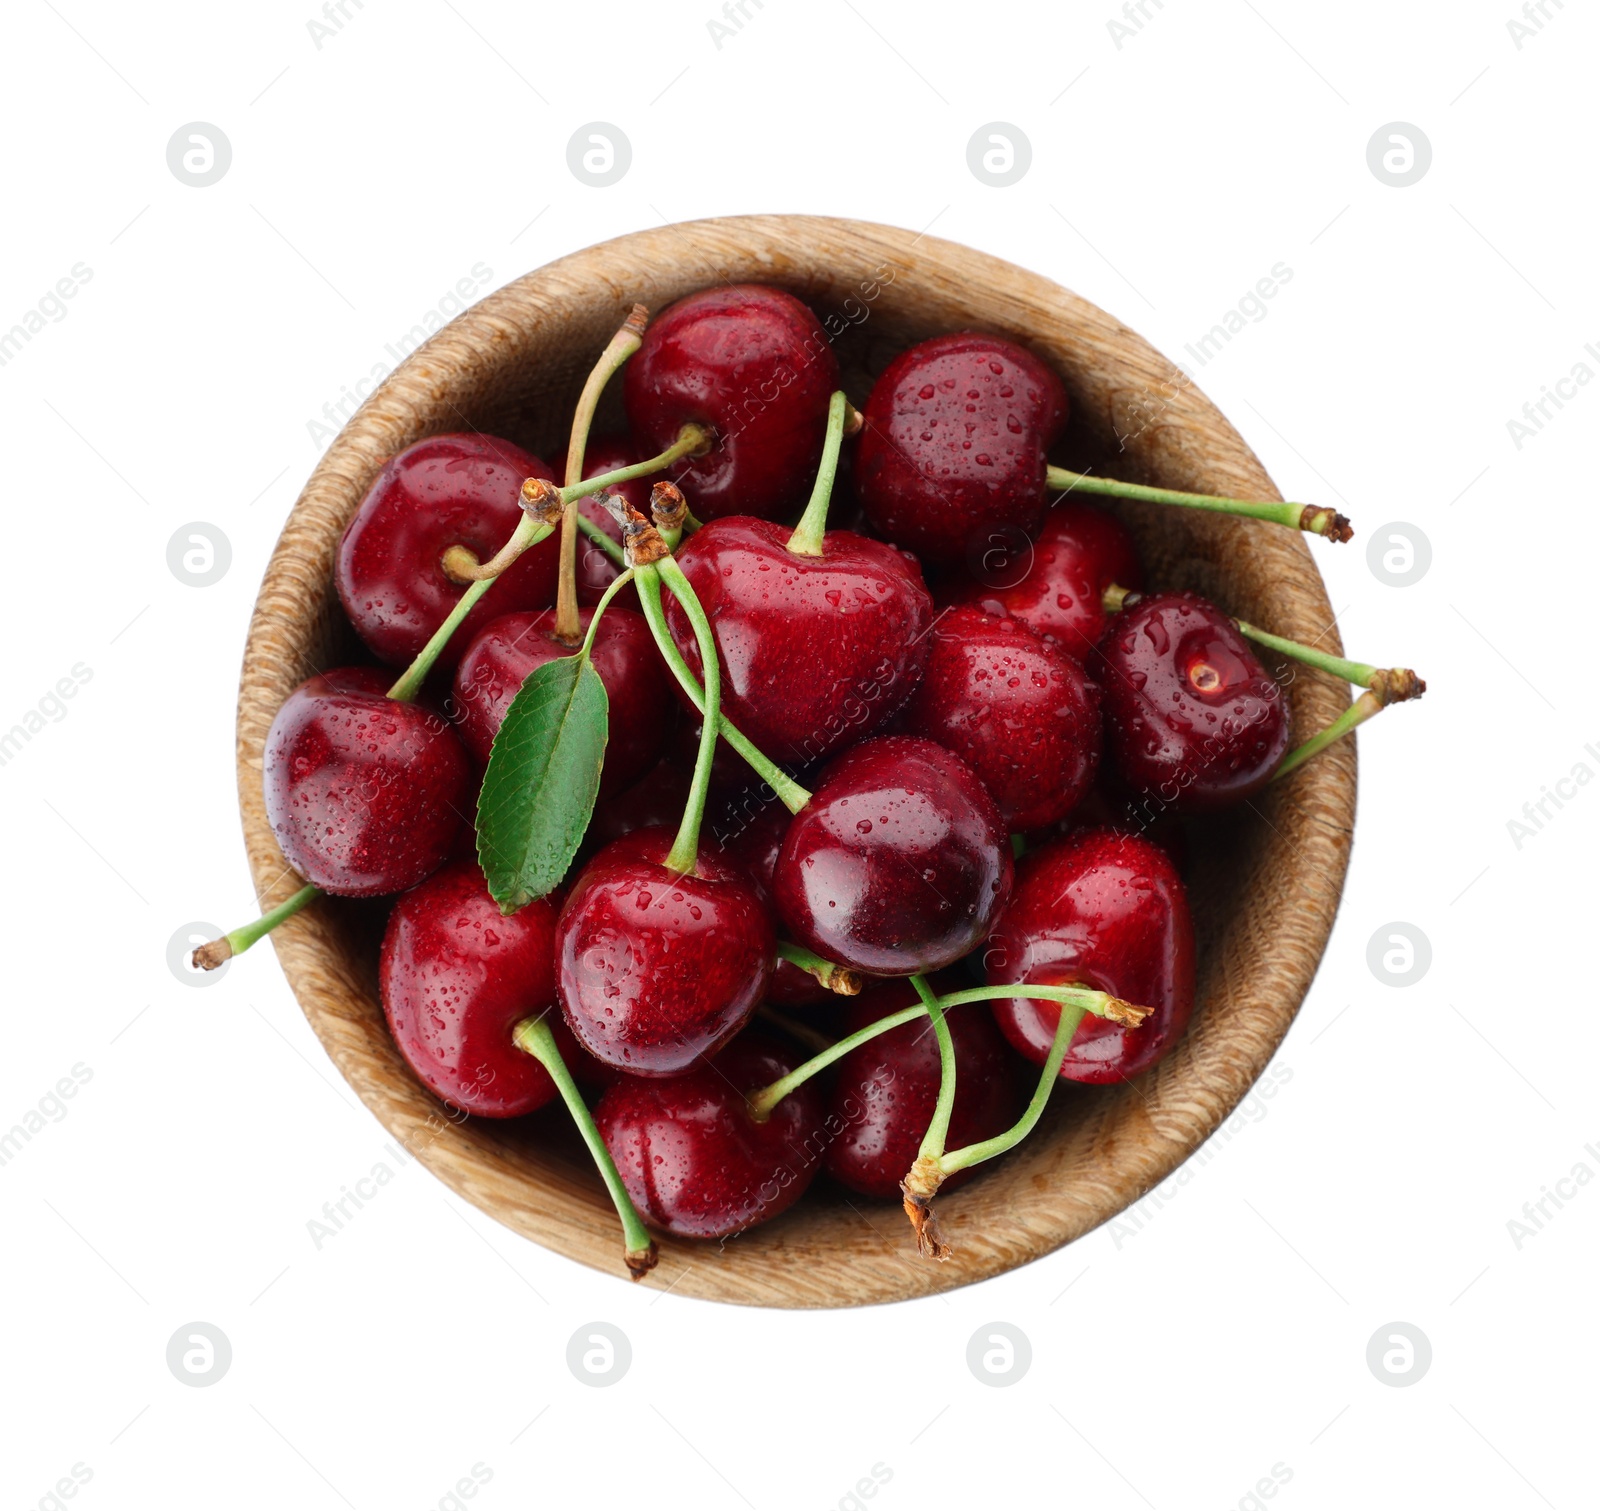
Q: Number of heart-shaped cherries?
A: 1